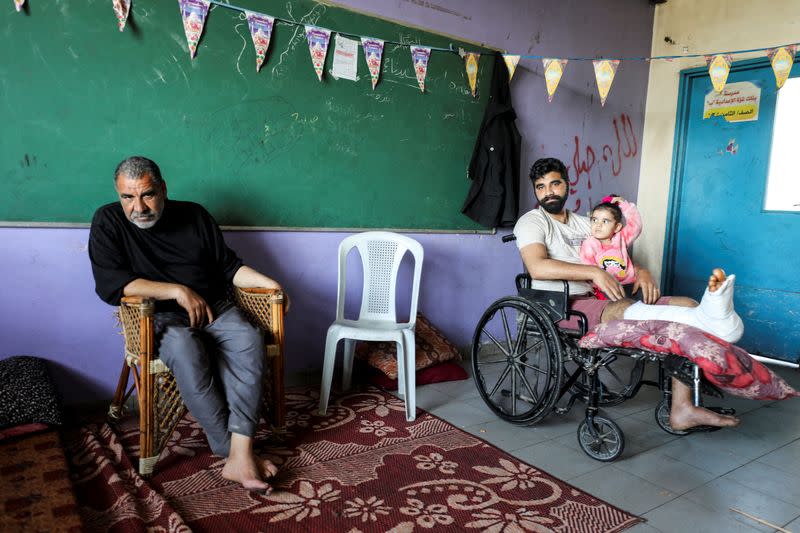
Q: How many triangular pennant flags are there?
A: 13